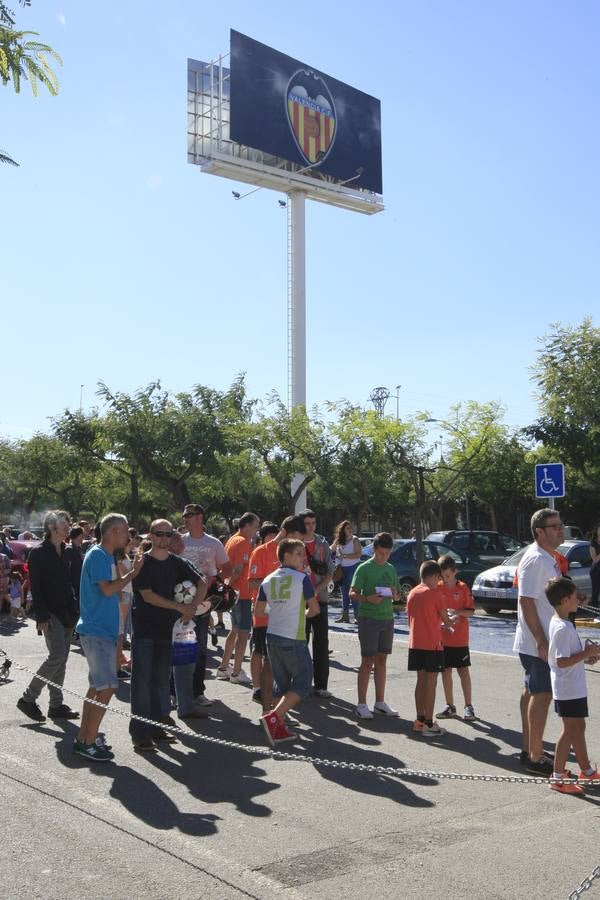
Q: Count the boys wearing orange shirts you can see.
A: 2